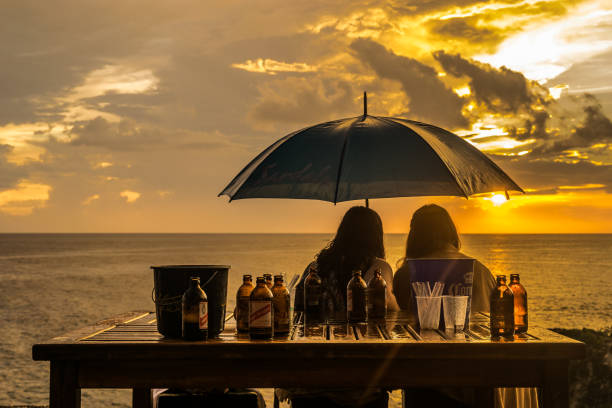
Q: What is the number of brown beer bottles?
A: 10